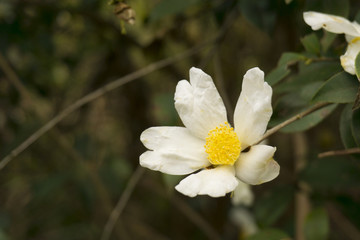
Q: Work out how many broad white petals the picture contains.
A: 5